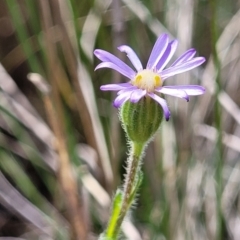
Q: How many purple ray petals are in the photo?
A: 14